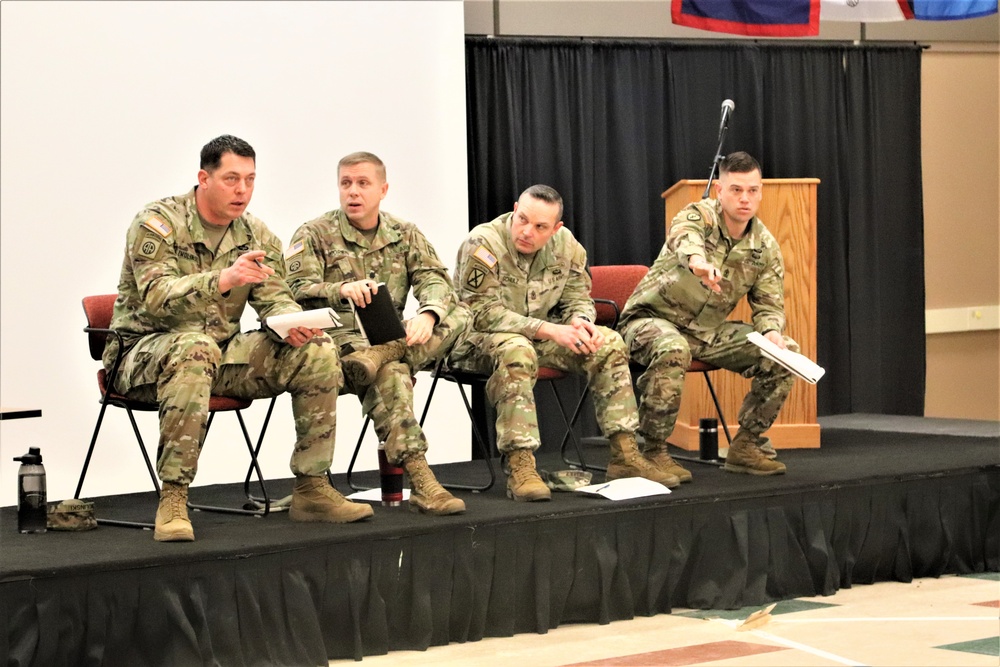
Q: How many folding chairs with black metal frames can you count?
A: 4